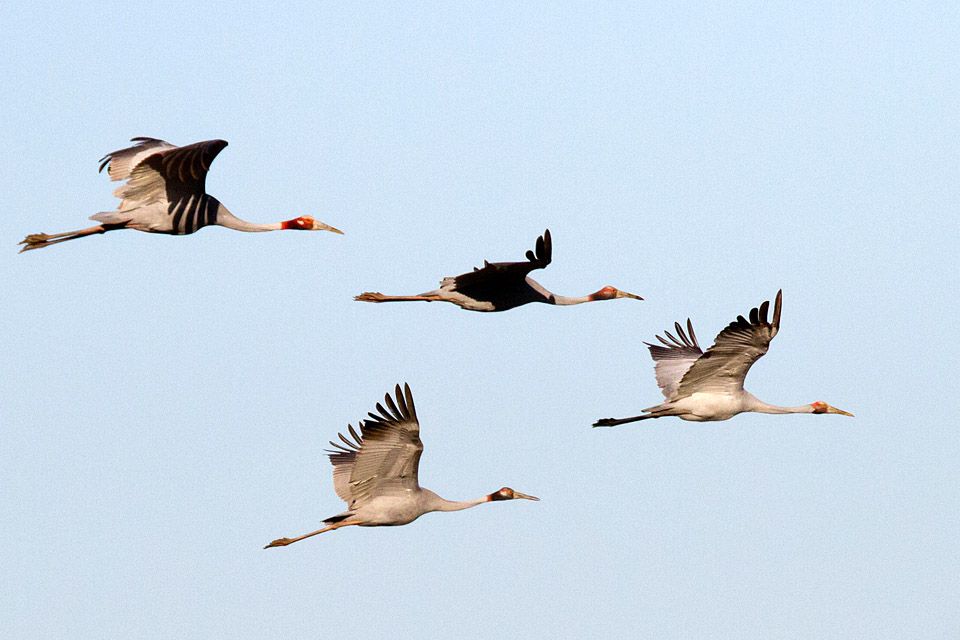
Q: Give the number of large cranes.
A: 4